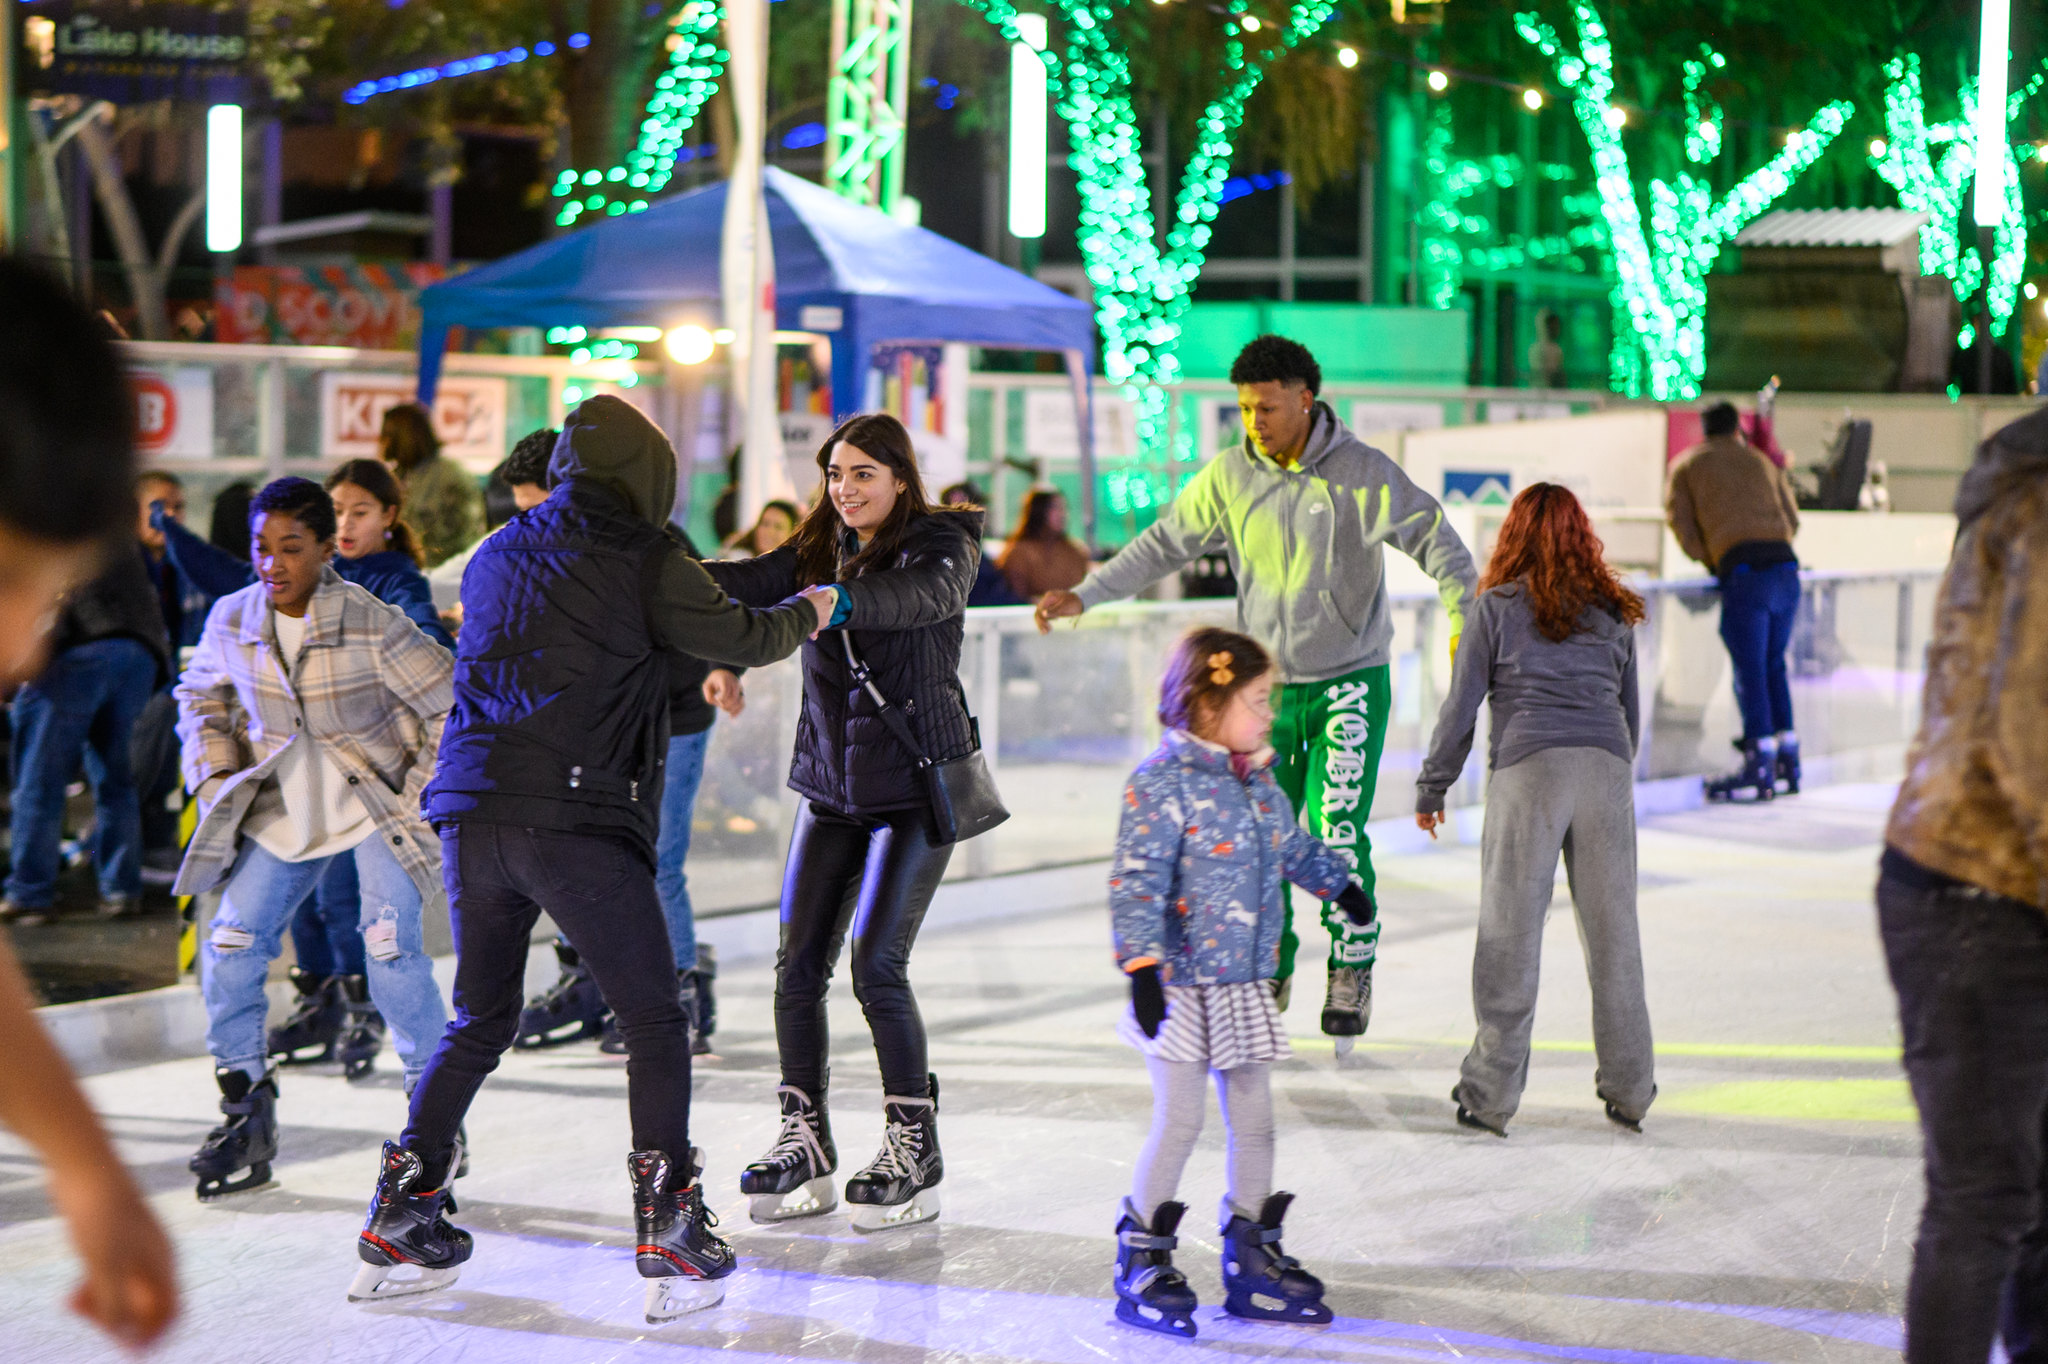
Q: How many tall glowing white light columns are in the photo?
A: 3